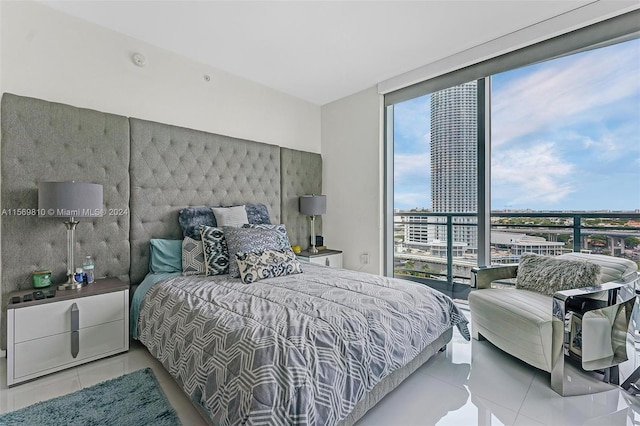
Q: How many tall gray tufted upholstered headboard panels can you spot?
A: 3